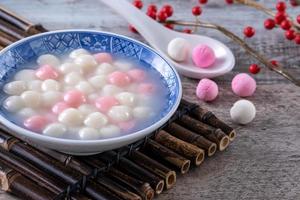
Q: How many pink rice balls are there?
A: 13